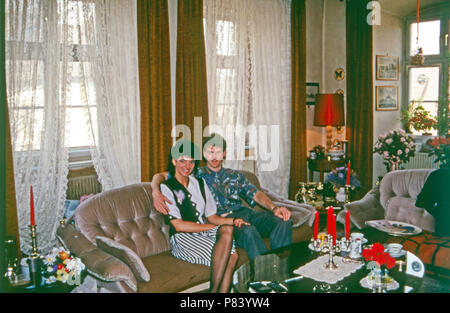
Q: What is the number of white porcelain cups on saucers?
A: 2